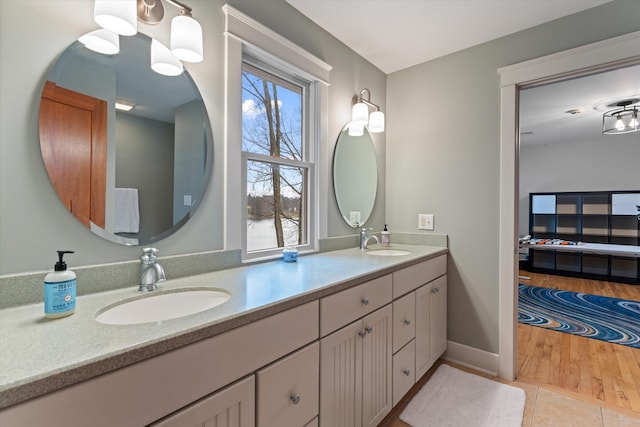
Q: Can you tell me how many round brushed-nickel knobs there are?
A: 8